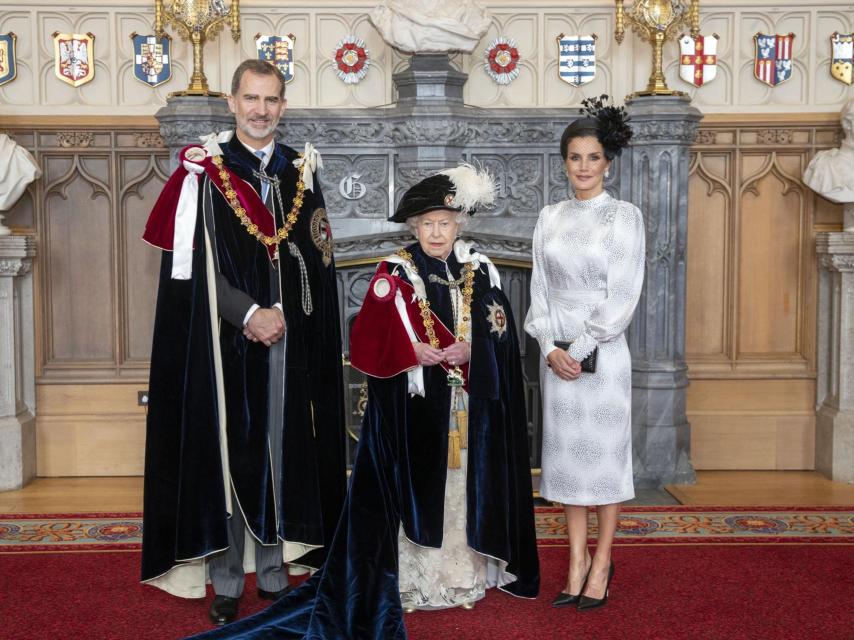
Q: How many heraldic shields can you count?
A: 8